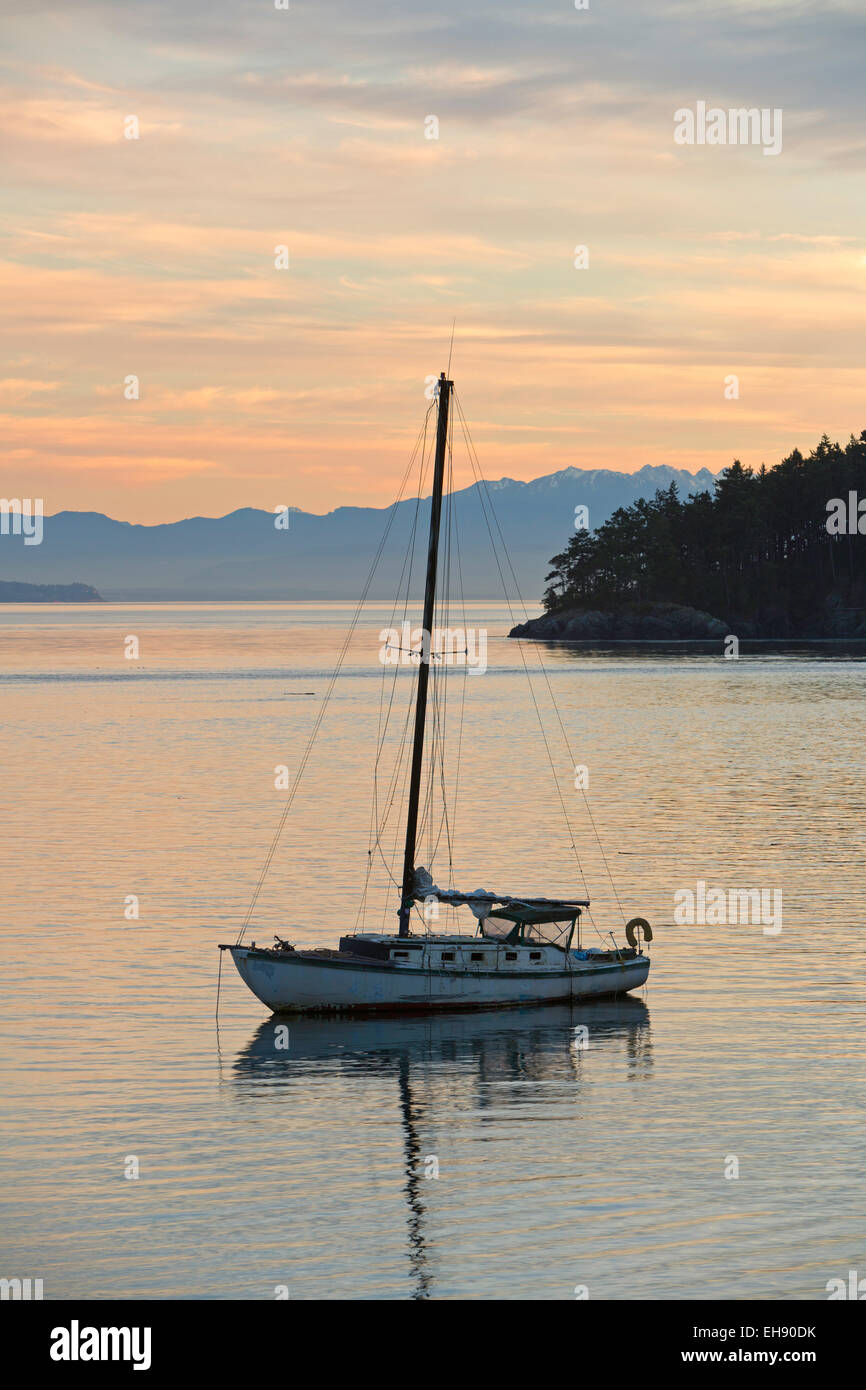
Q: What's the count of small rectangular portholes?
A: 5